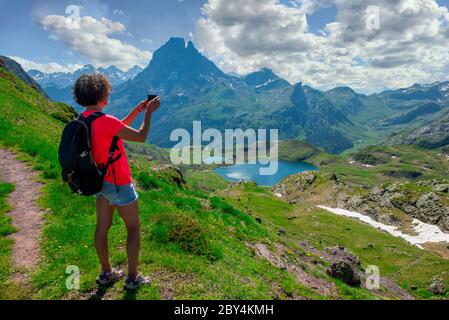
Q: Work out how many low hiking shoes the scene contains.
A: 2